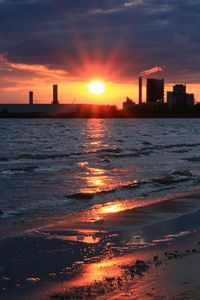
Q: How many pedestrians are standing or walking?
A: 0